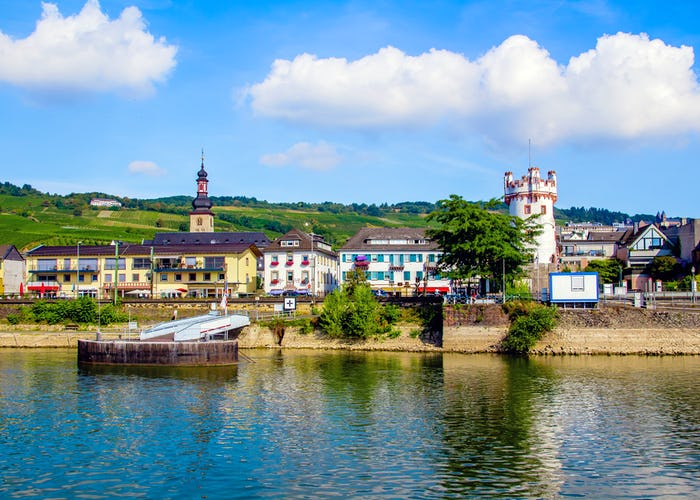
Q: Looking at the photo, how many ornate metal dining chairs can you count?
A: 0